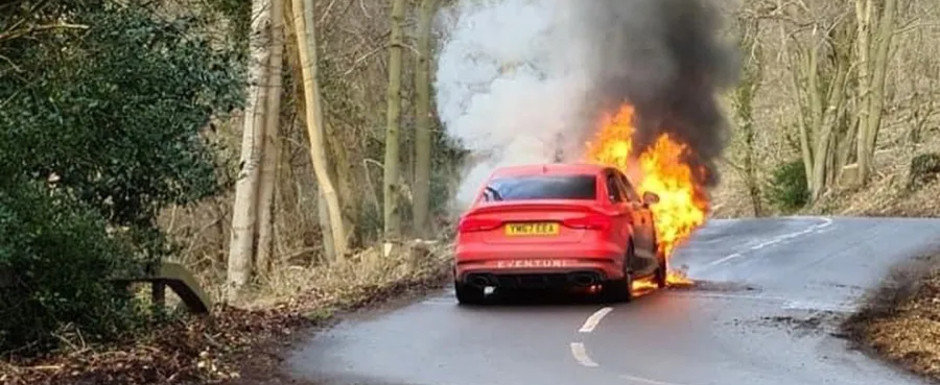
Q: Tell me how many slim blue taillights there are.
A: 0